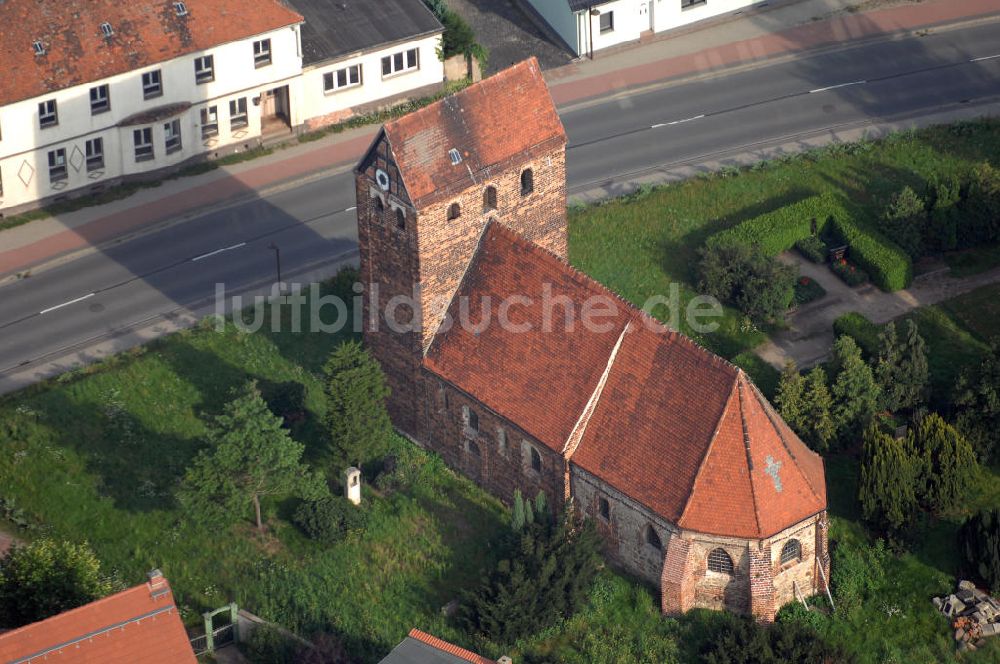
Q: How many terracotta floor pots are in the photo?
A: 0